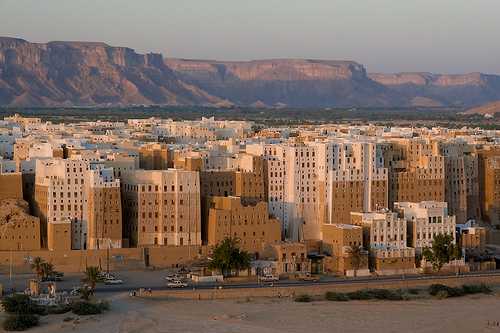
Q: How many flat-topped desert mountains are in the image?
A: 3